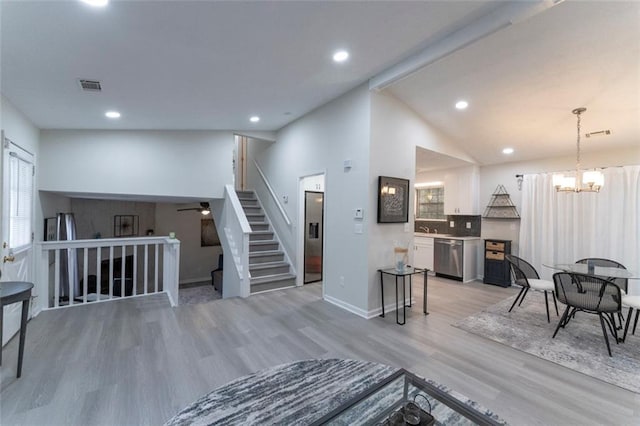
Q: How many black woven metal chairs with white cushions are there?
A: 4